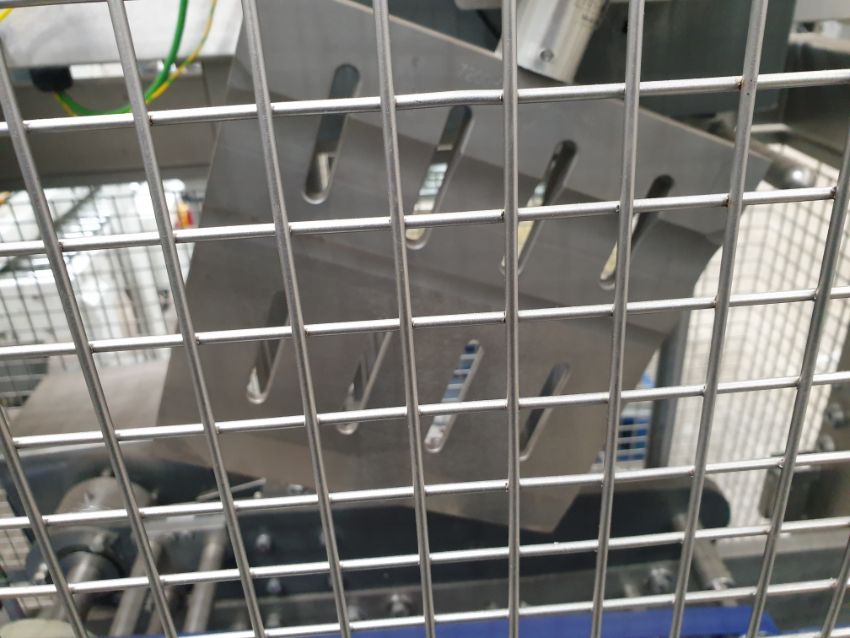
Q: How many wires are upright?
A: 10